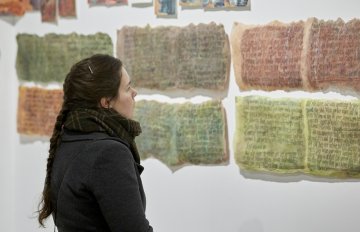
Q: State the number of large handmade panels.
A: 6